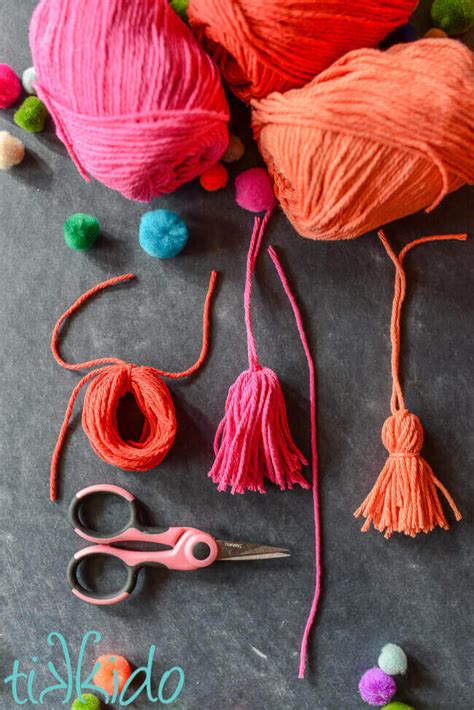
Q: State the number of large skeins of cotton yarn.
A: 3